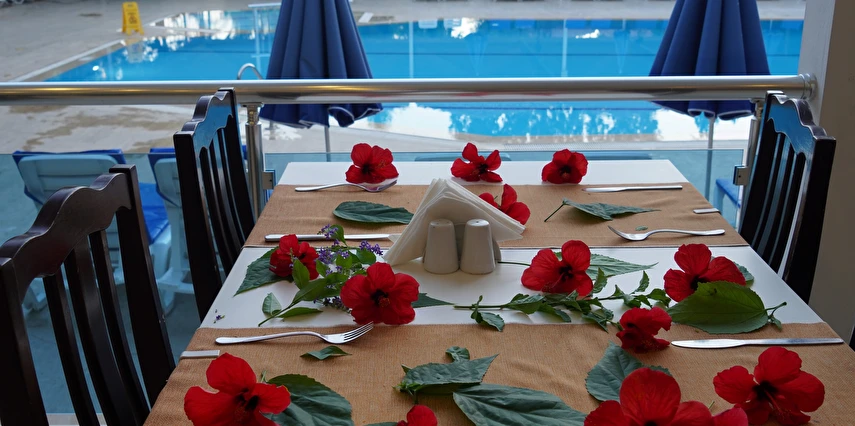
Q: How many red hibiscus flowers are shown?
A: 13